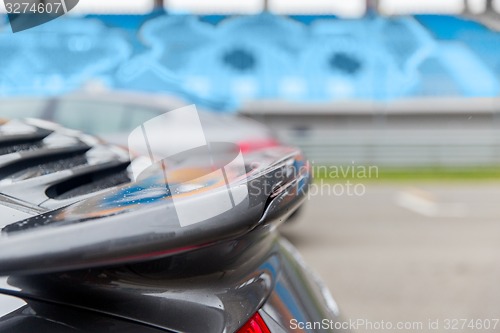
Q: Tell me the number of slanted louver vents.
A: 3